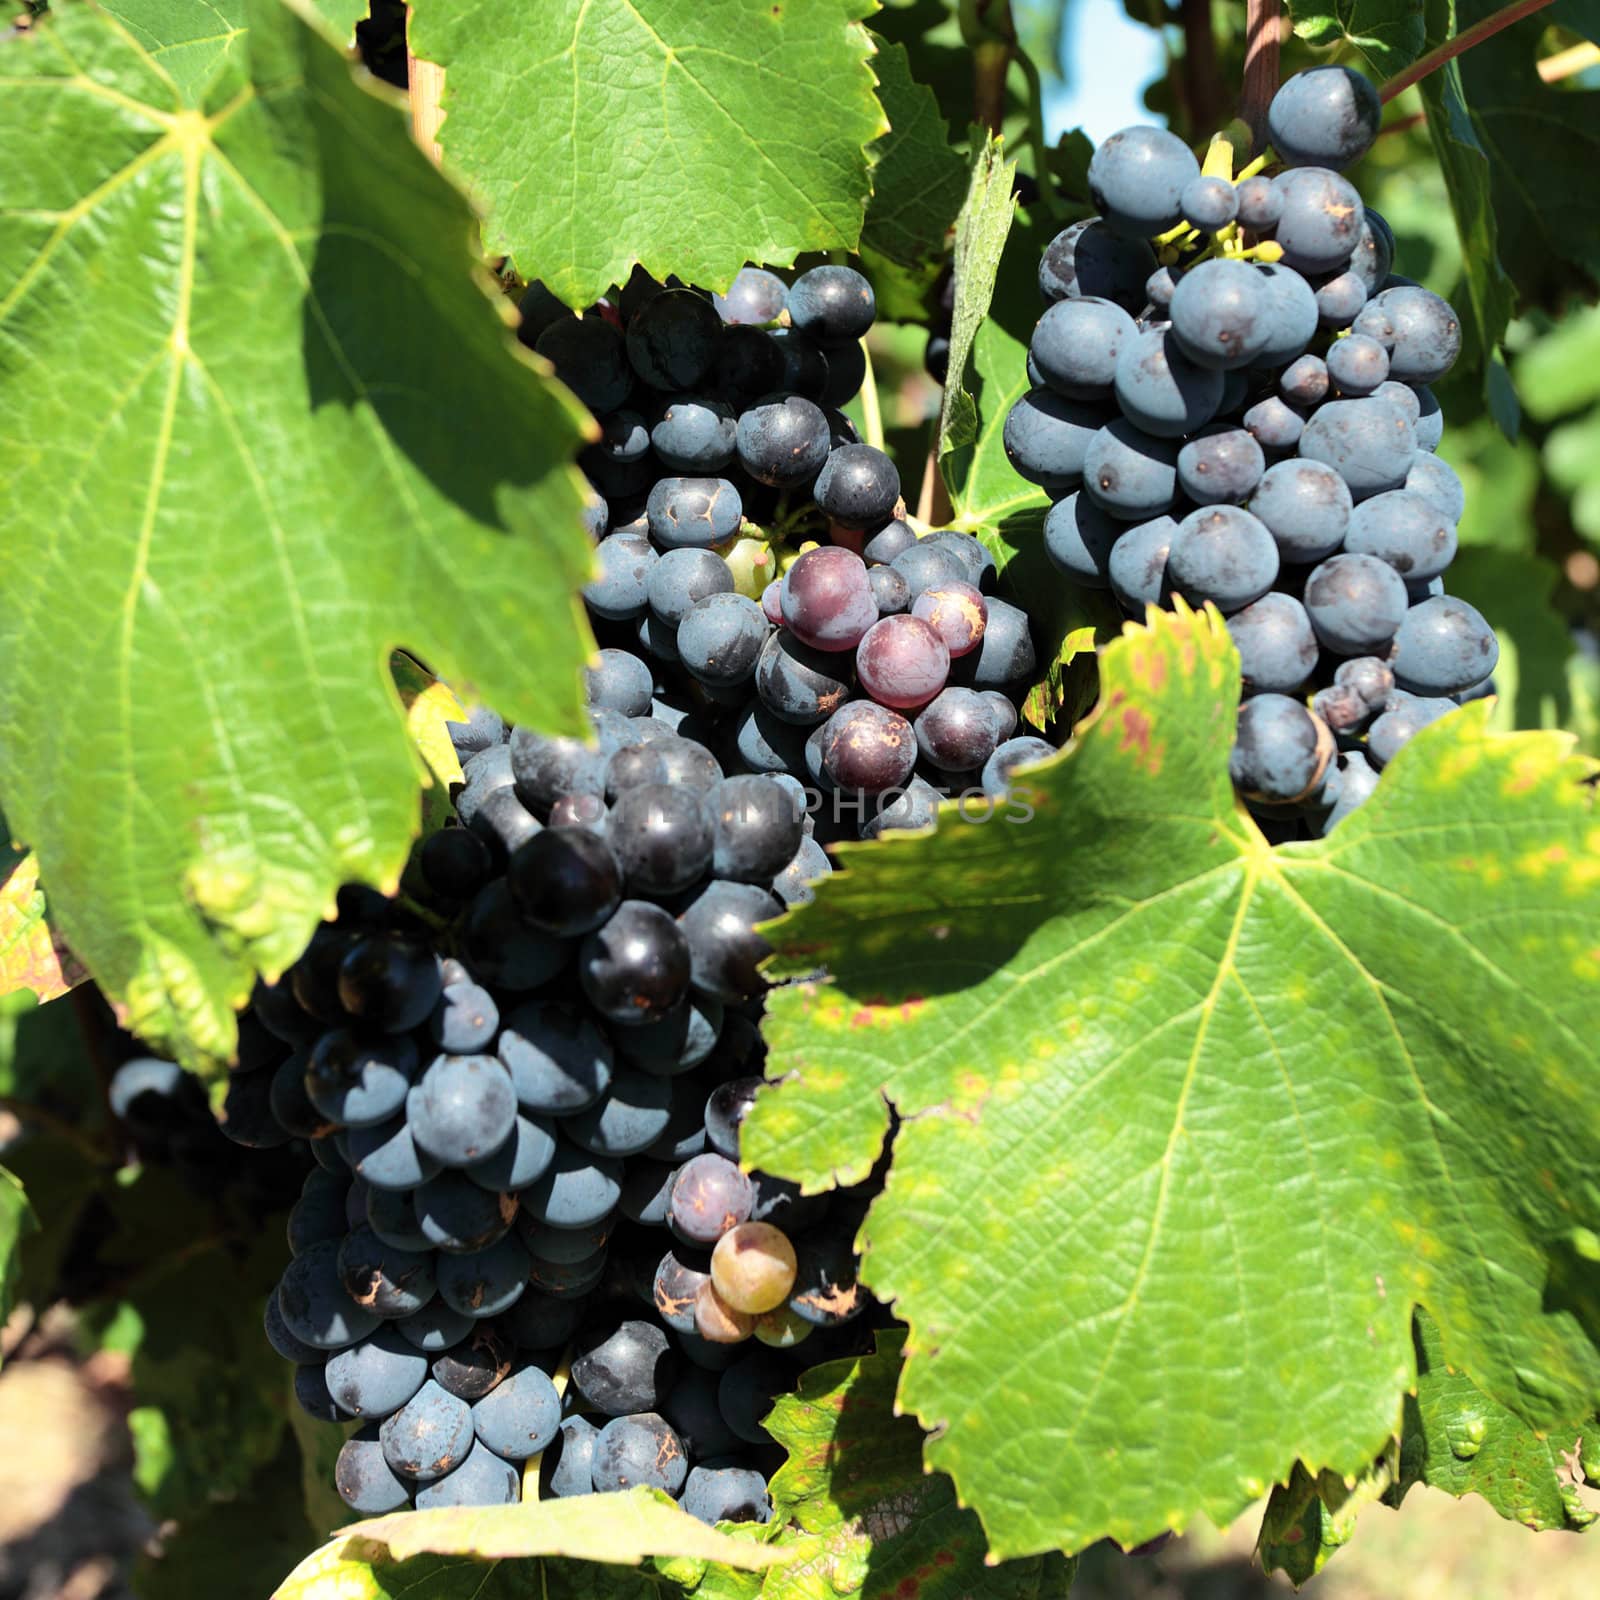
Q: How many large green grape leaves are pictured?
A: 3